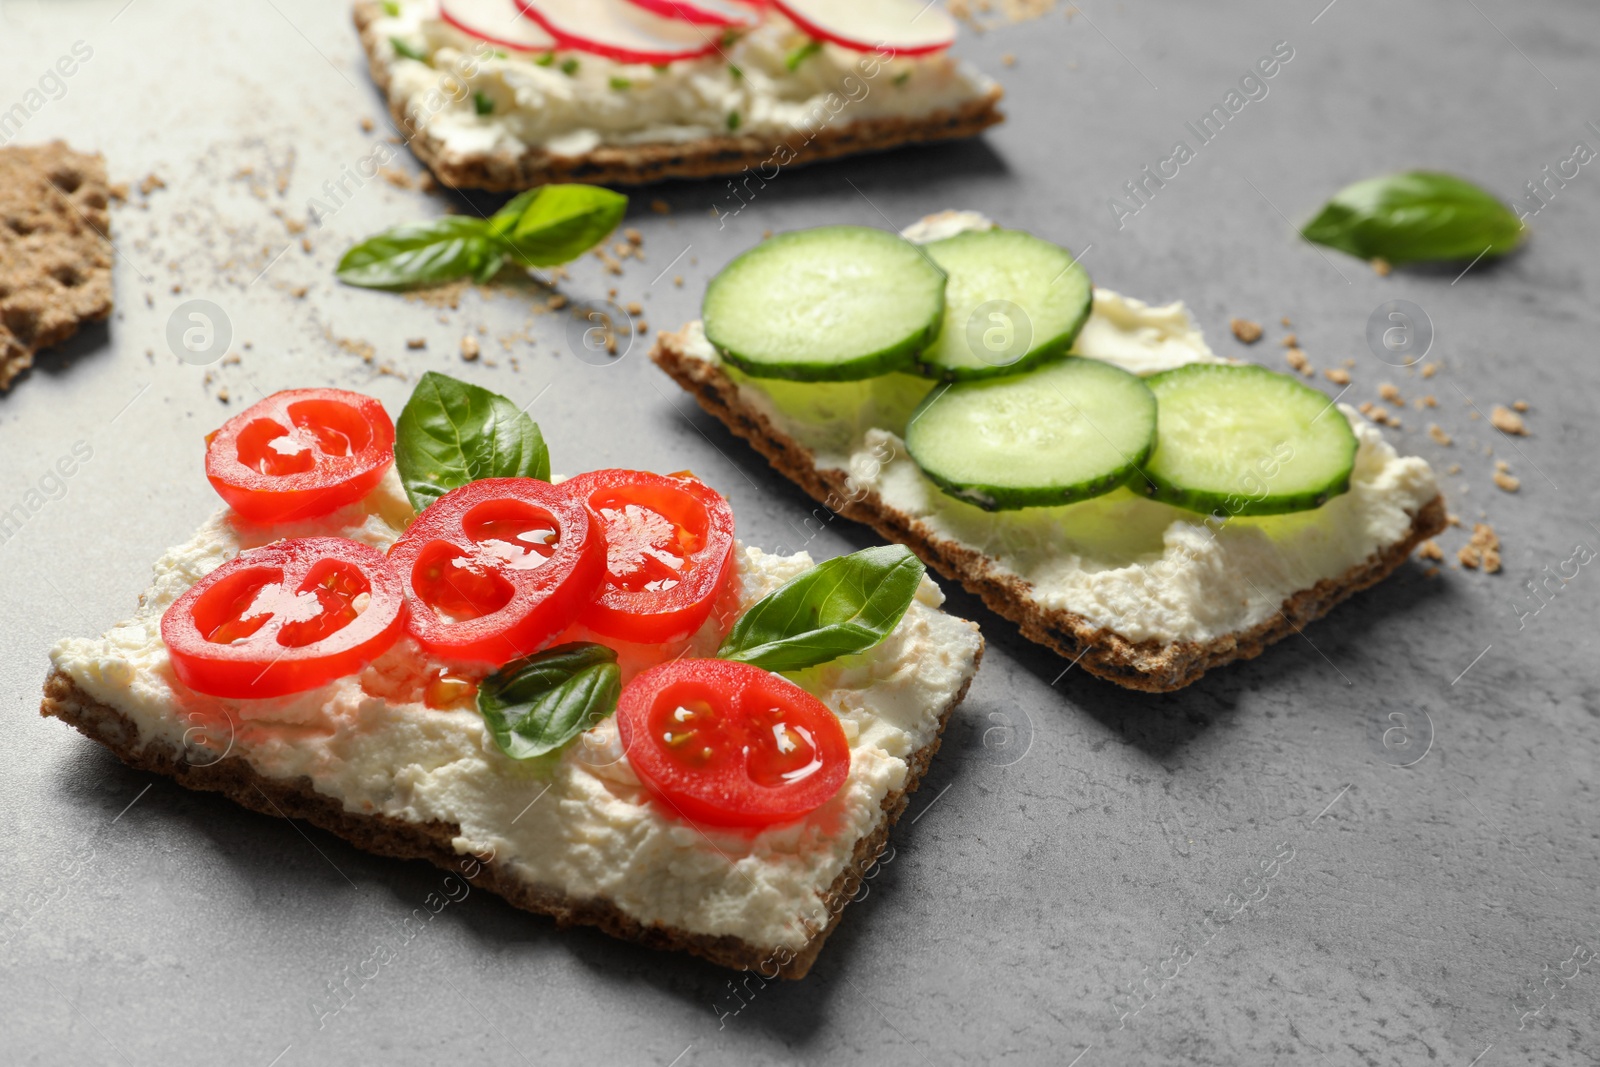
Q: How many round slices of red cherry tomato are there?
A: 5